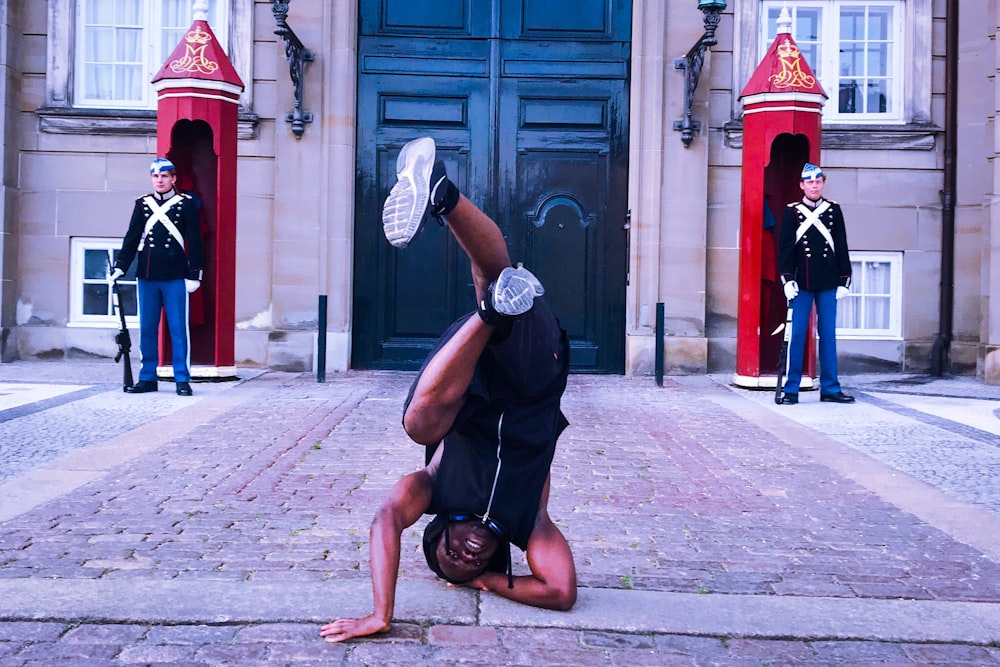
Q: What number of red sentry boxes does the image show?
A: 2